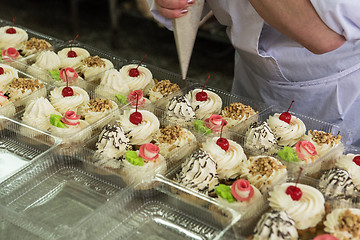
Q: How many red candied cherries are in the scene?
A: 11